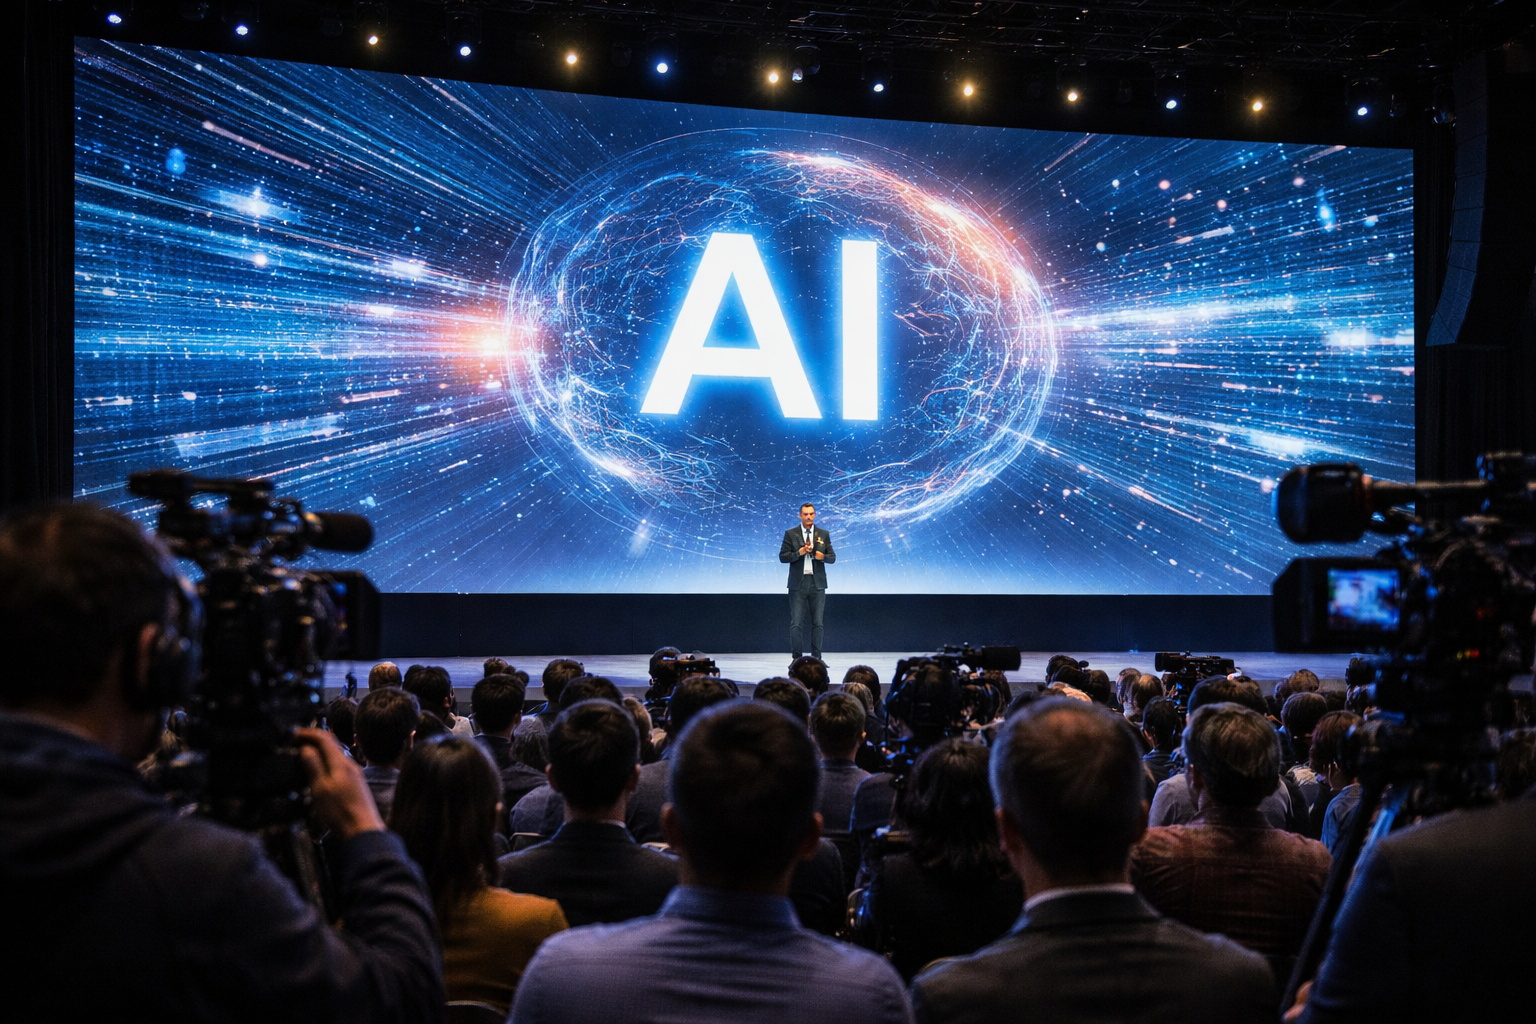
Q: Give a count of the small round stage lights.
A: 13